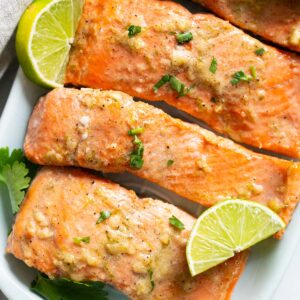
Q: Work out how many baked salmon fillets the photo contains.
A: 4